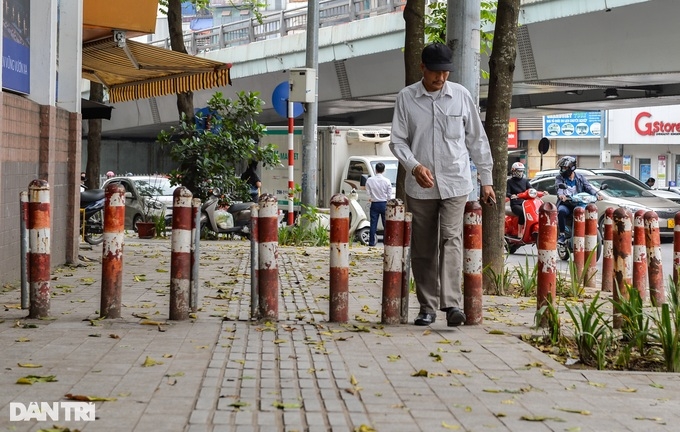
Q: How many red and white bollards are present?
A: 15